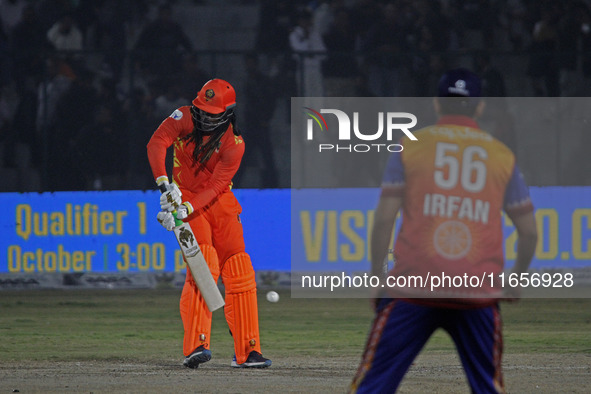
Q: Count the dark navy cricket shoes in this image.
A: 2